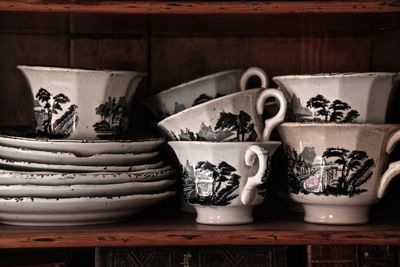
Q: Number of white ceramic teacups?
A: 6